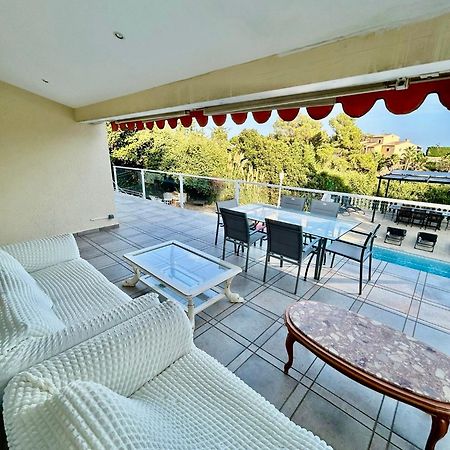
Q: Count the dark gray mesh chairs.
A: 6